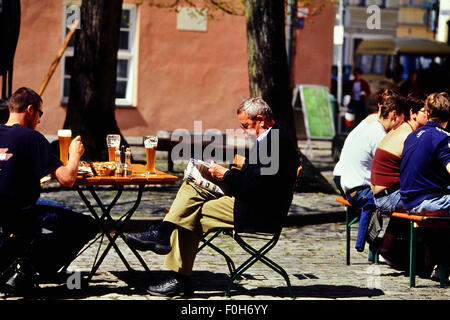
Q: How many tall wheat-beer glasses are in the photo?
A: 3